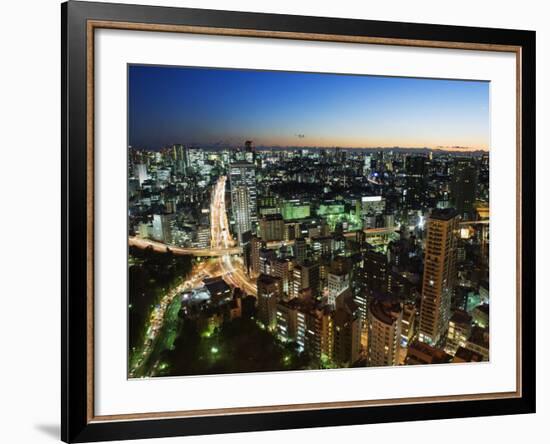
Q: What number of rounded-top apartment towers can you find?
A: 1